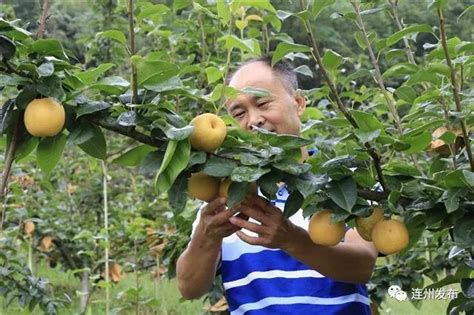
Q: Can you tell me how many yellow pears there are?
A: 7